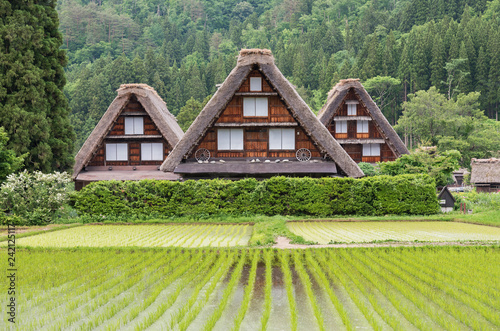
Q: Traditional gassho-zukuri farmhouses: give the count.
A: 3